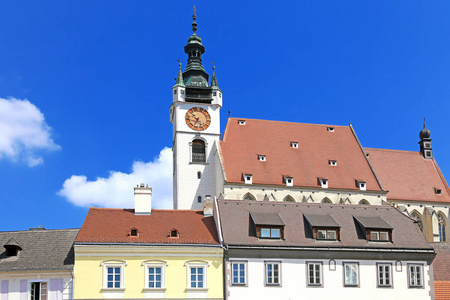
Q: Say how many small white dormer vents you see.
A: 9